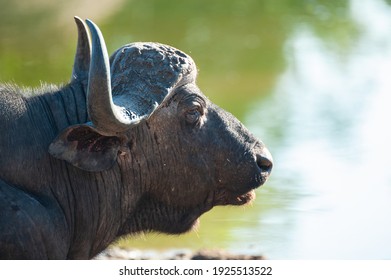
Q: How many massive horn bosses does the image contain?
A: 1